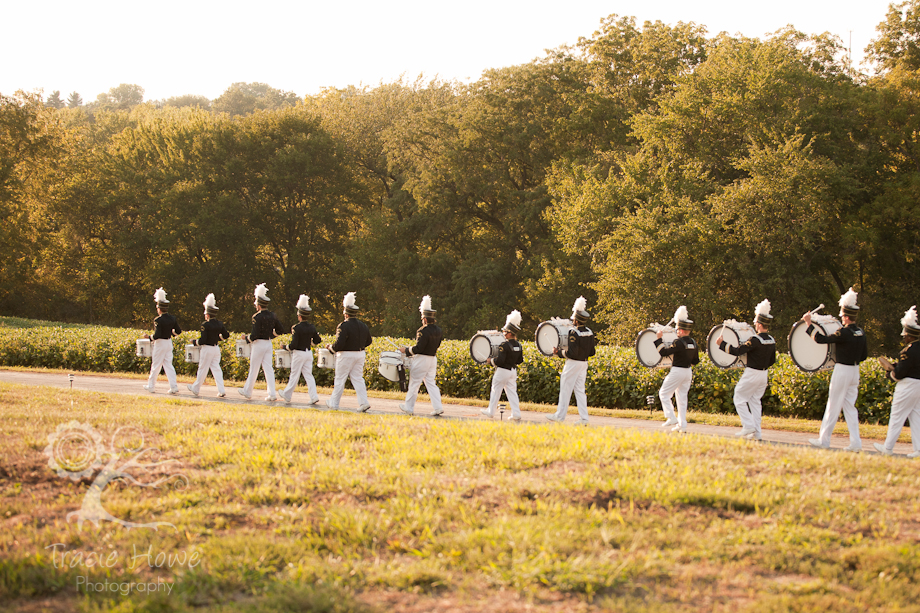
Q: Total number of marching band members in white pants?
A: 12